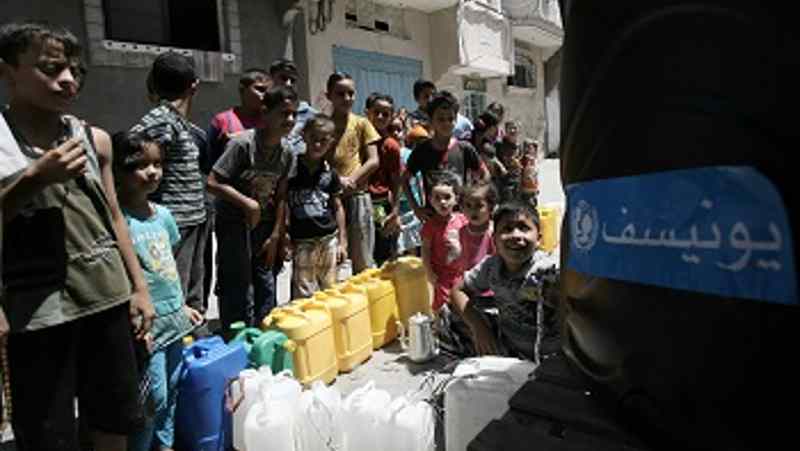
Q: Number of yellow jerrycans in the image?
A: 5